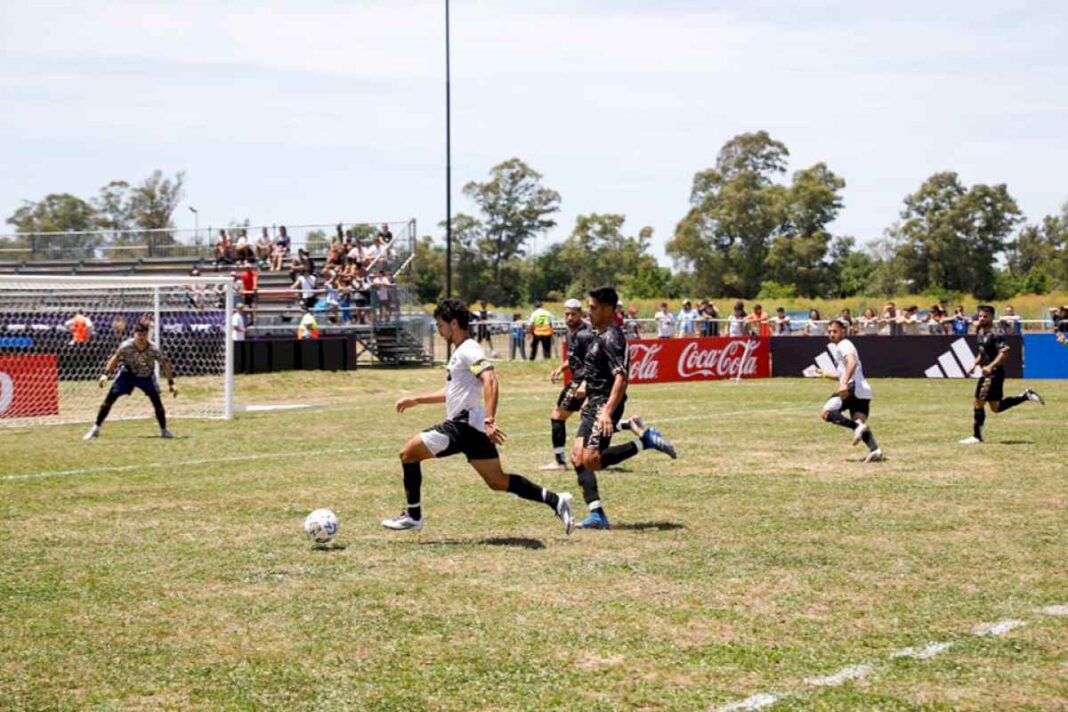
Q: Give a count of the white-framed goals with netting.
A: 1